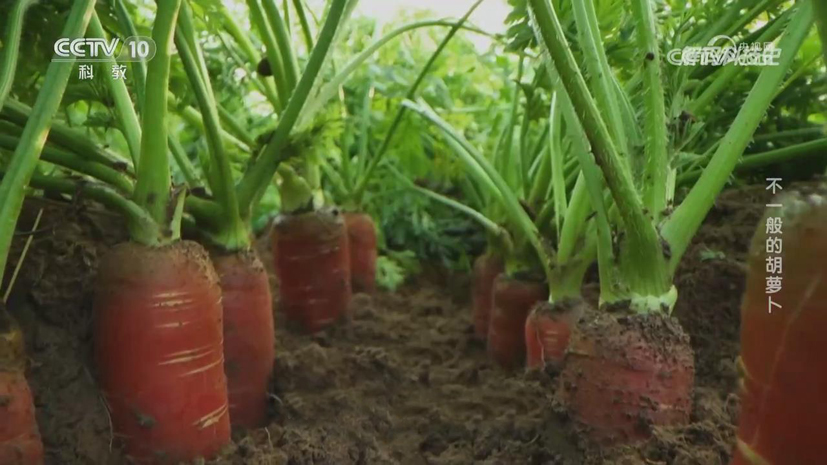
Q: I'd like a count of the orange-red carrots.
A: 10